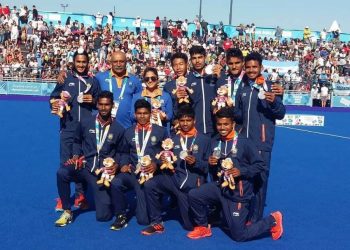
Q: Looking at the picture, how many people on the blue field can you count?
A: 11